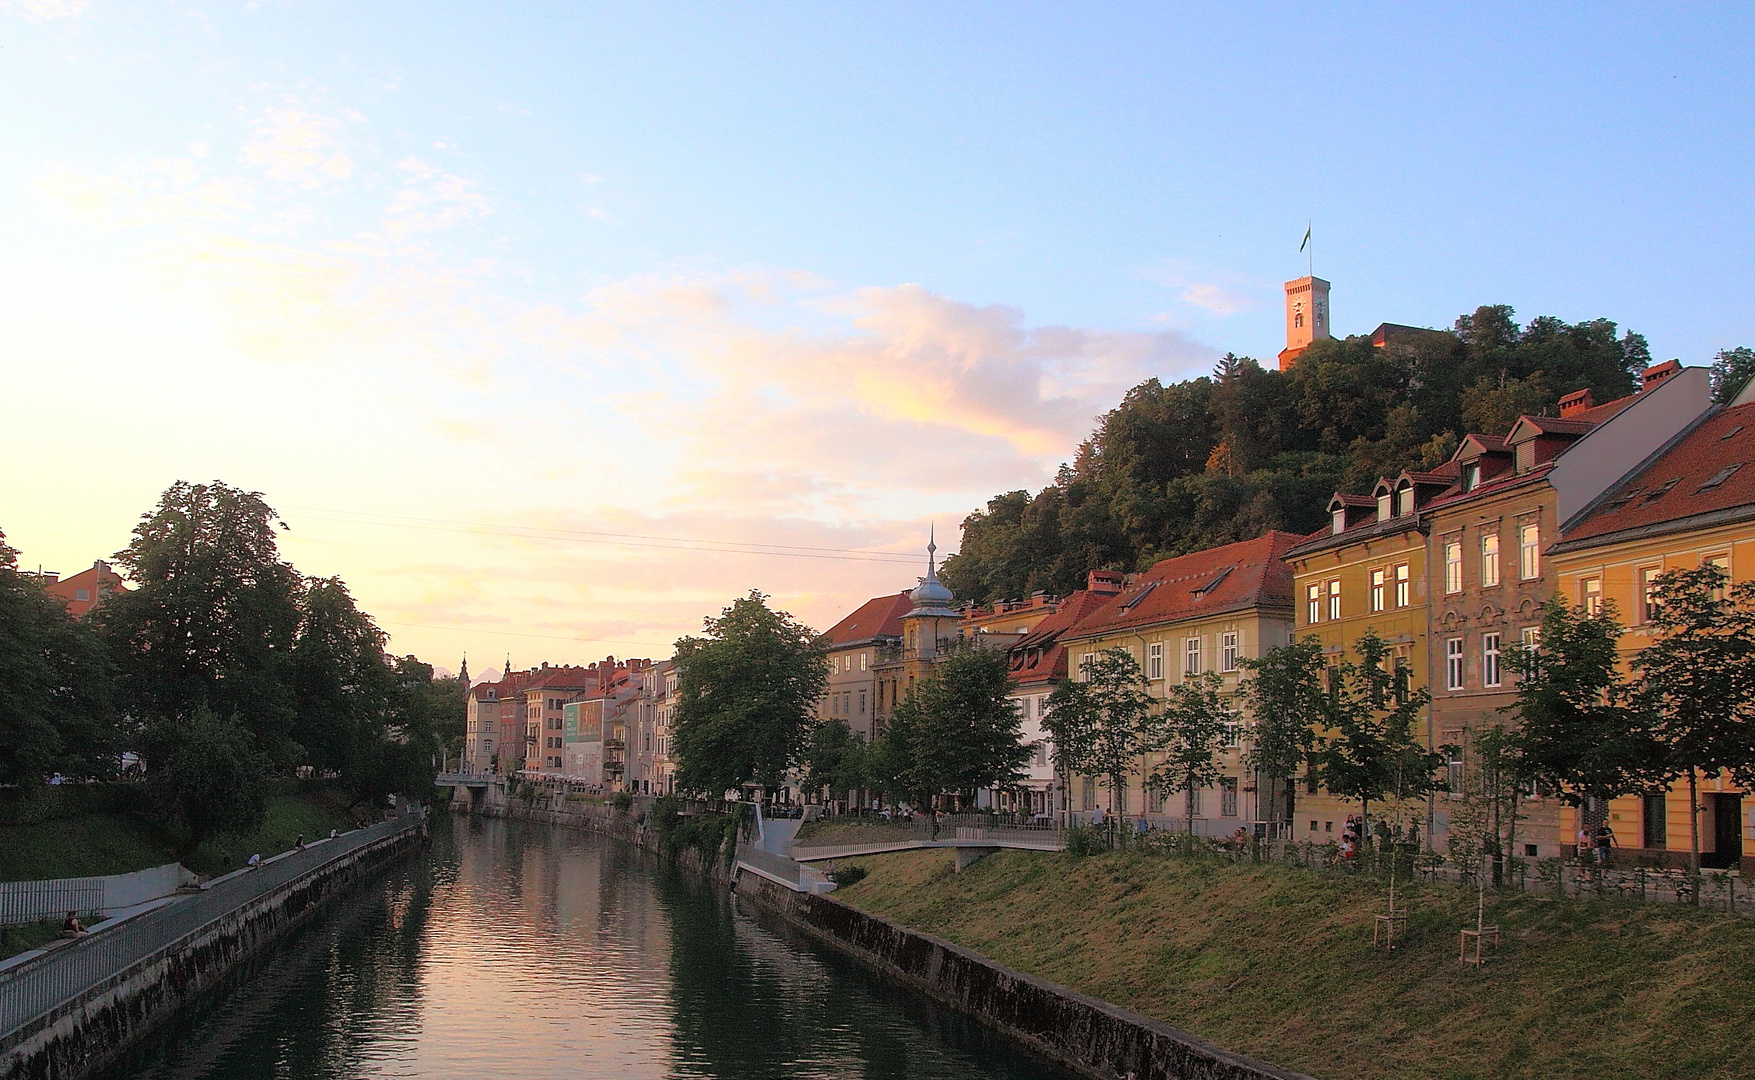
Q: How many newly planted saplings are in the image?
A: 2